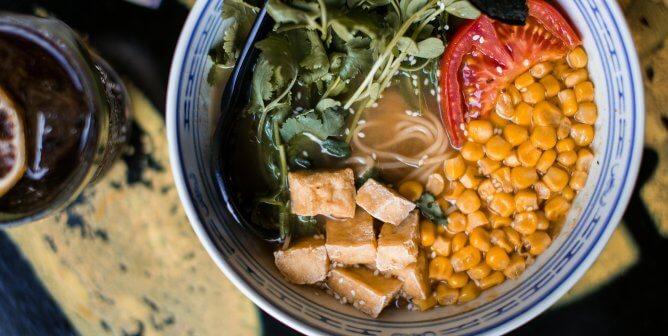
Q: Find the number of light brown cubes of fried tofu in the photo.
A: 7